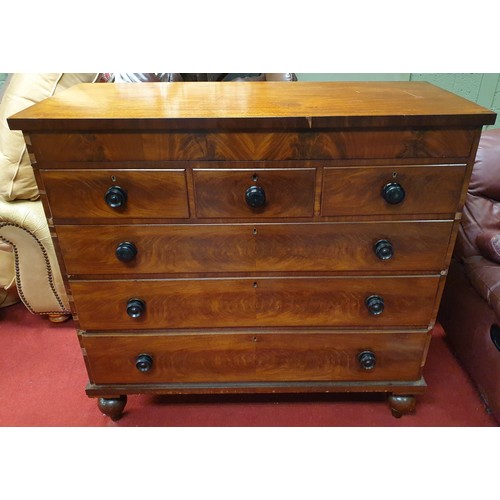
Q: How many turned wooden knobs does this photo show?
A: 9